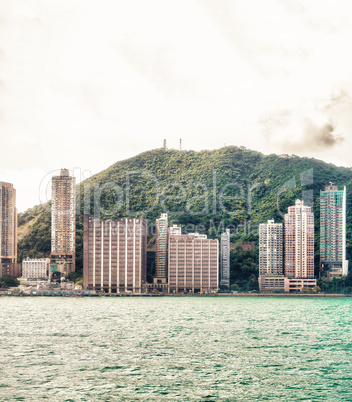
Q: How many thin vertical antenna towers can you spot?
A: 2